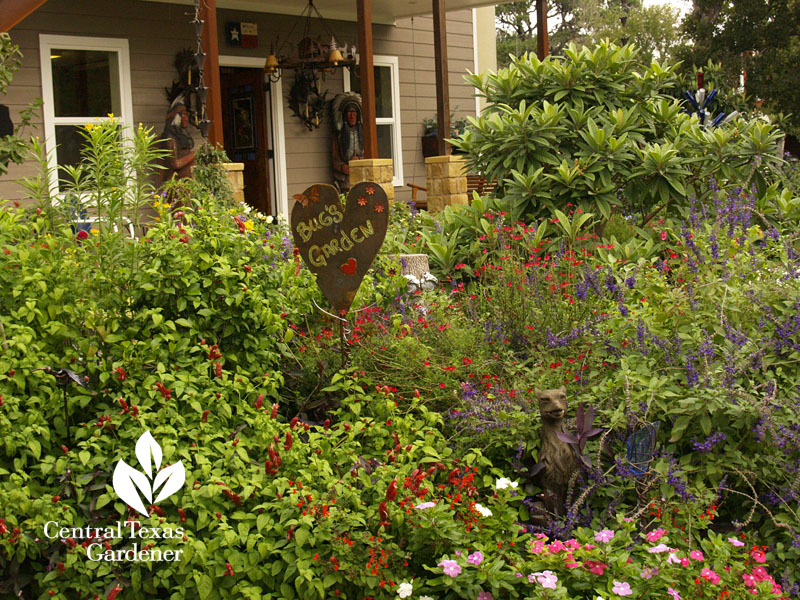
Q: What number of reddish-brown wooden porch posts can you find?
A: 4